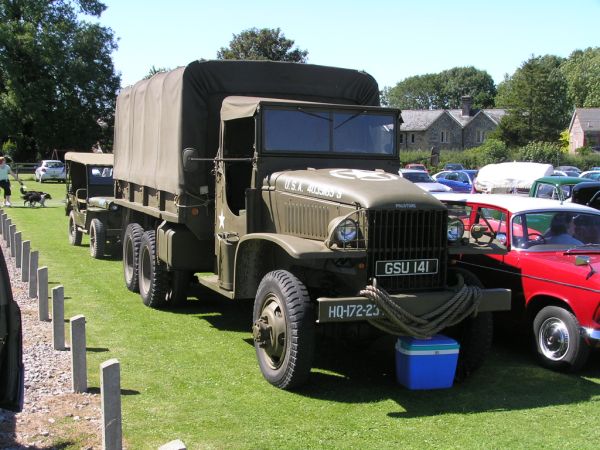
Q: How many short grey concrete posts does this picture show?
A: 12